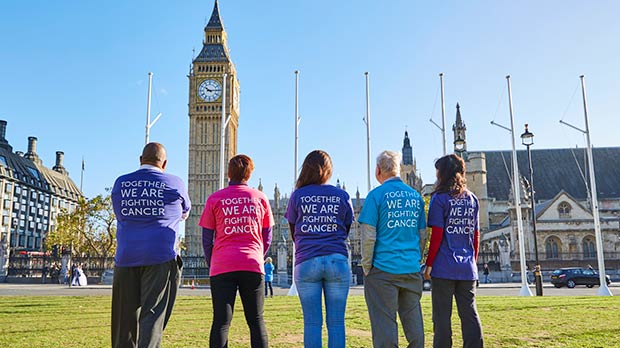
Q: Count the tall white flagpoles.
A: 7